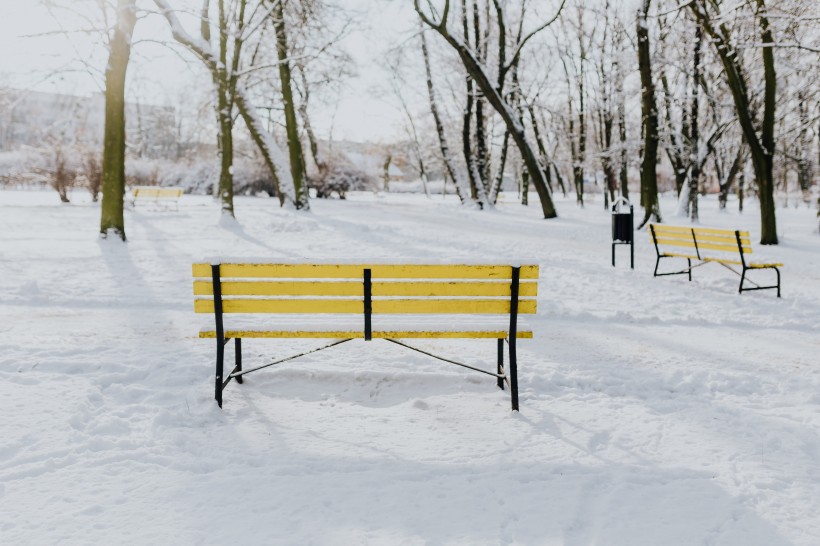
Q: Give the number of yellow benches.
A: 3